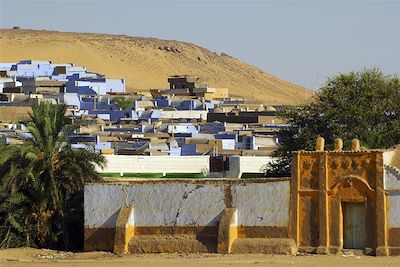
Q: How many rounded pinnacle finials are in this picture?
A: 3